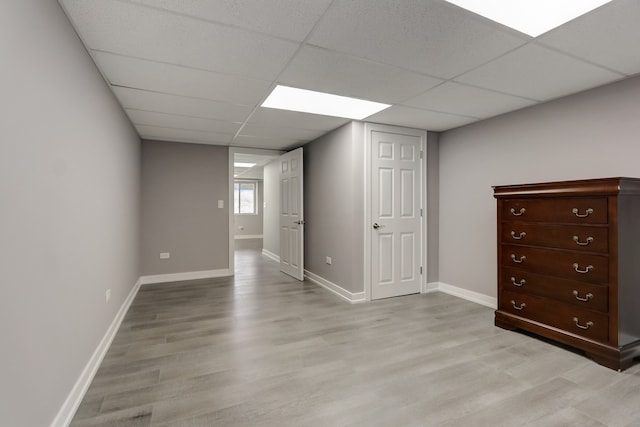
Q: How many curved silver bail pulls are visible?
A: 10